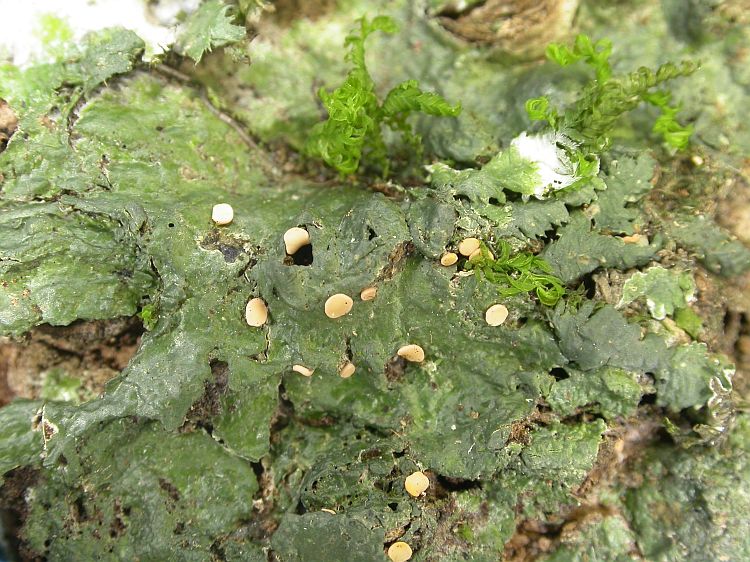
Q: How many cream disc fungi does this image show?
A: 14